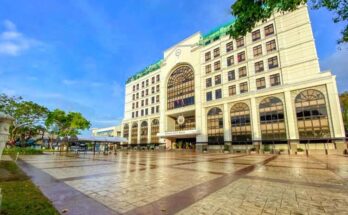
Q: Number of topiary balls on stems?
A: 0